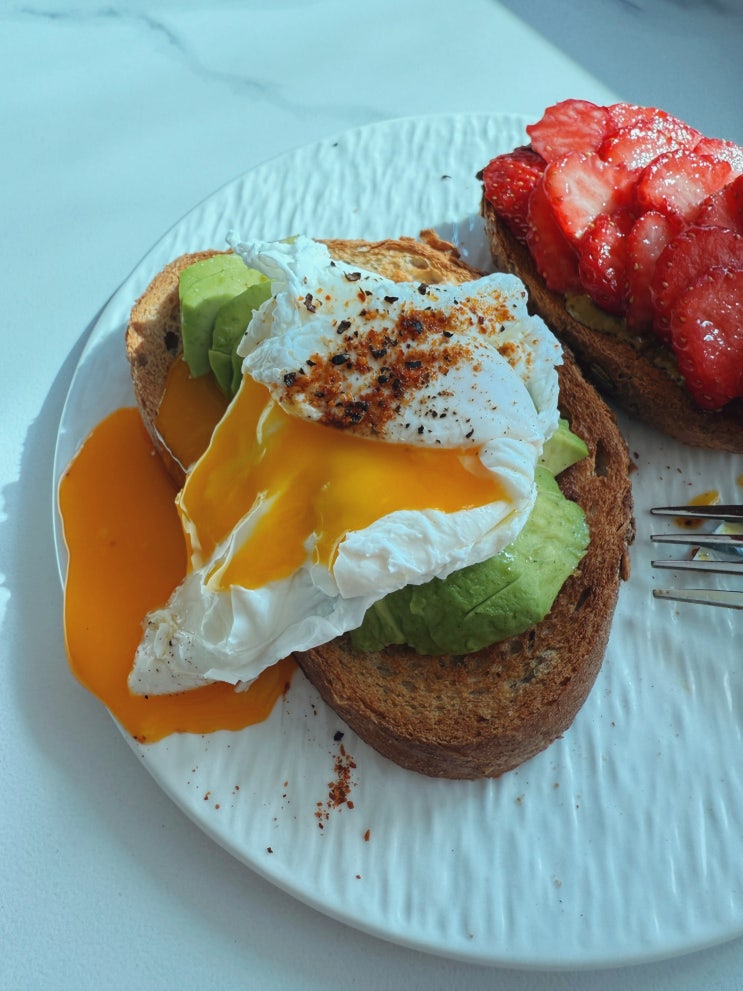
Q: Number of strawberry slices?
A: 13